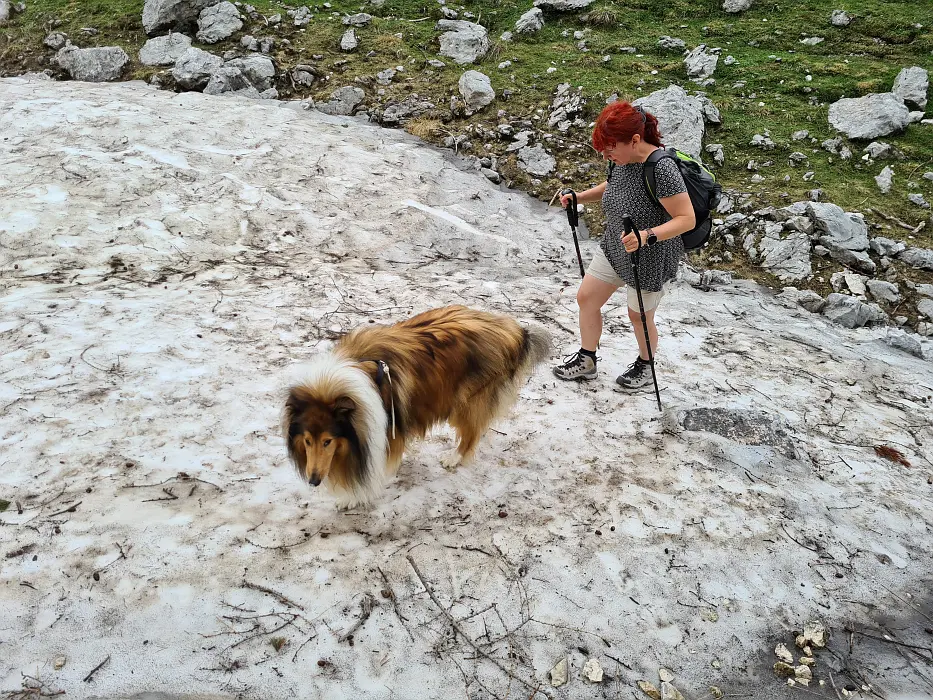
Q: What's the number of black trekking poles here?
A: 2